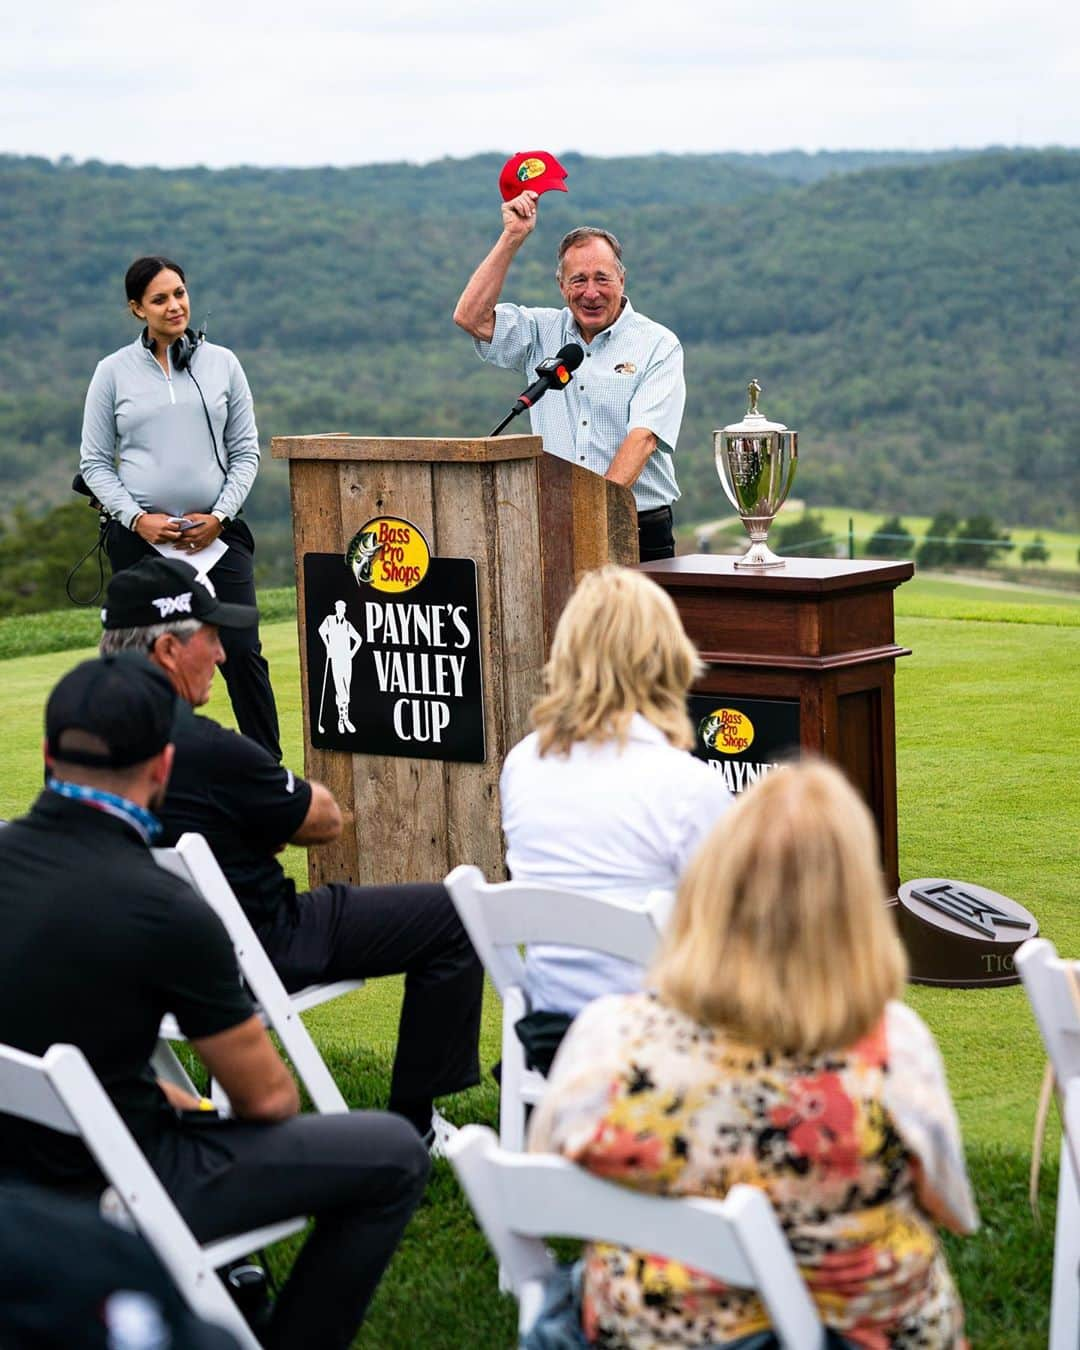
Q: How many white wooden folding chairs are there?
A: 5